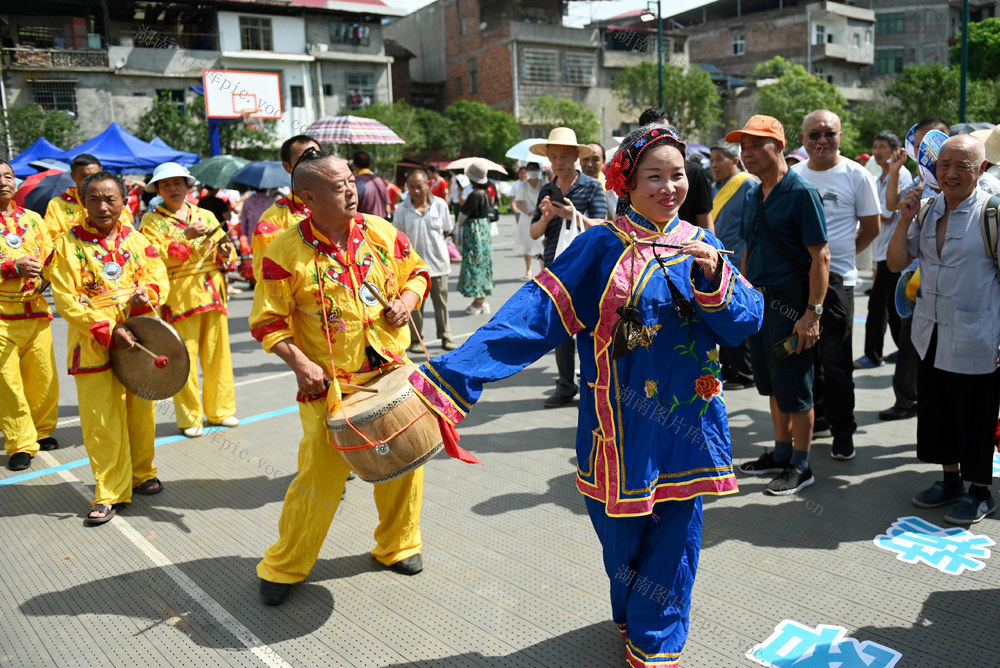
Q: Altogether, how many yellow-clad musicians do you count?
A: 6